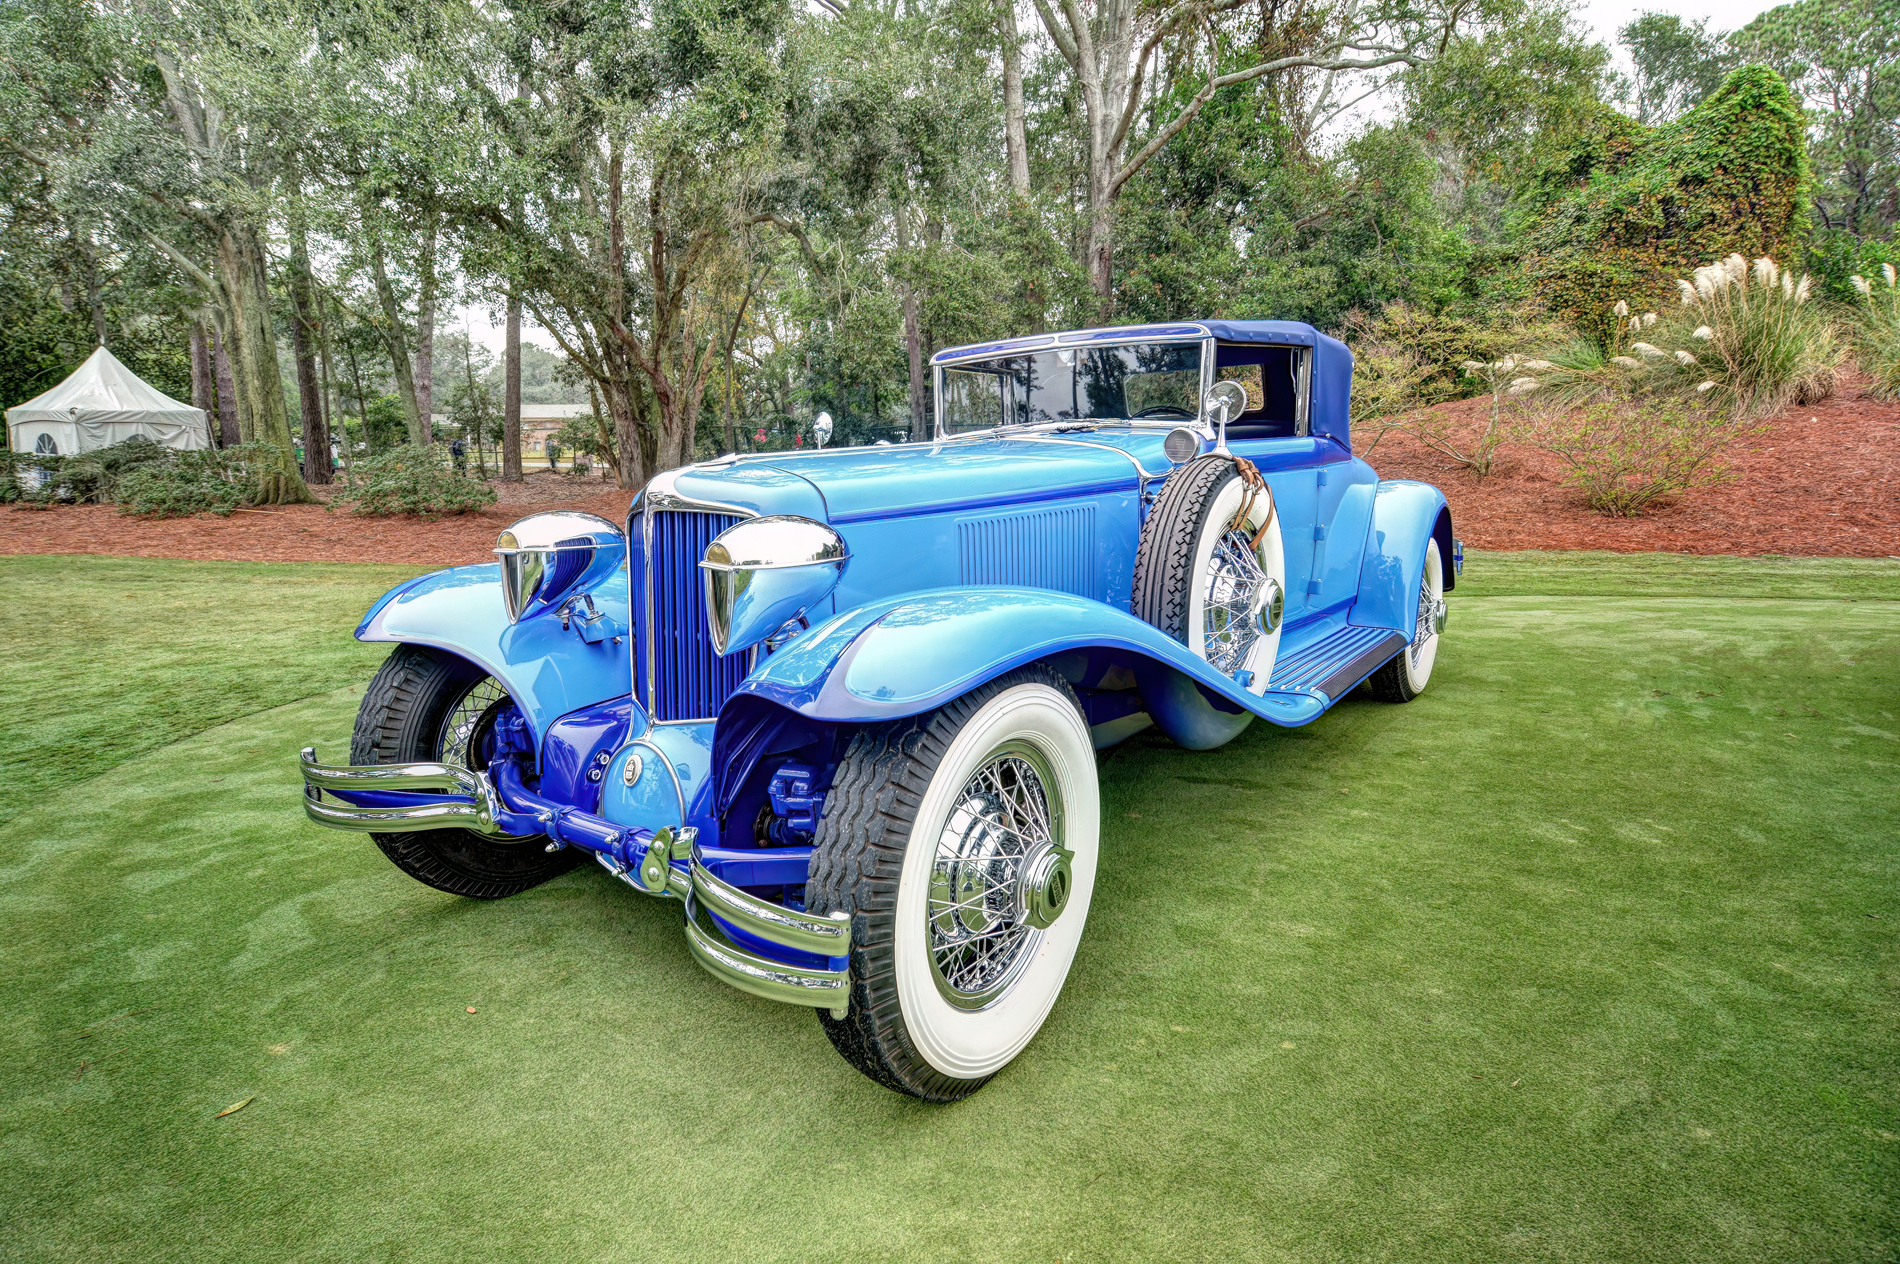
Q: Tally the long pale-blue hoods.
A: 1